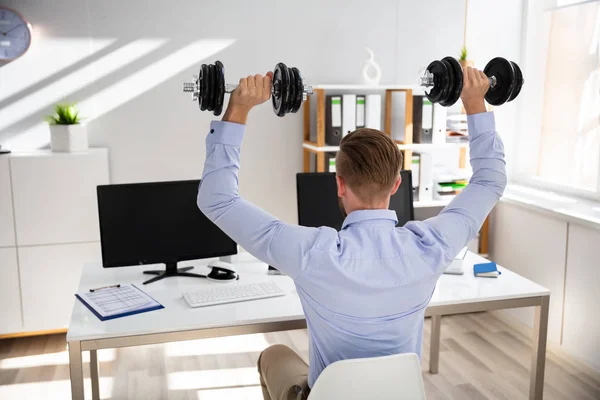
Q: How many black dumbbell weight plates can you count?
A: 12